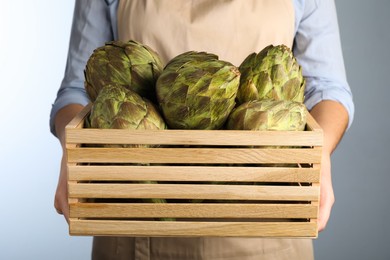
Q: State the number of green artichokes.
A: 5